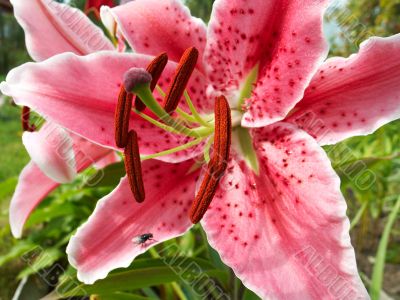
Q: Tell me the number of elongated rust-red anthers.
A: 6